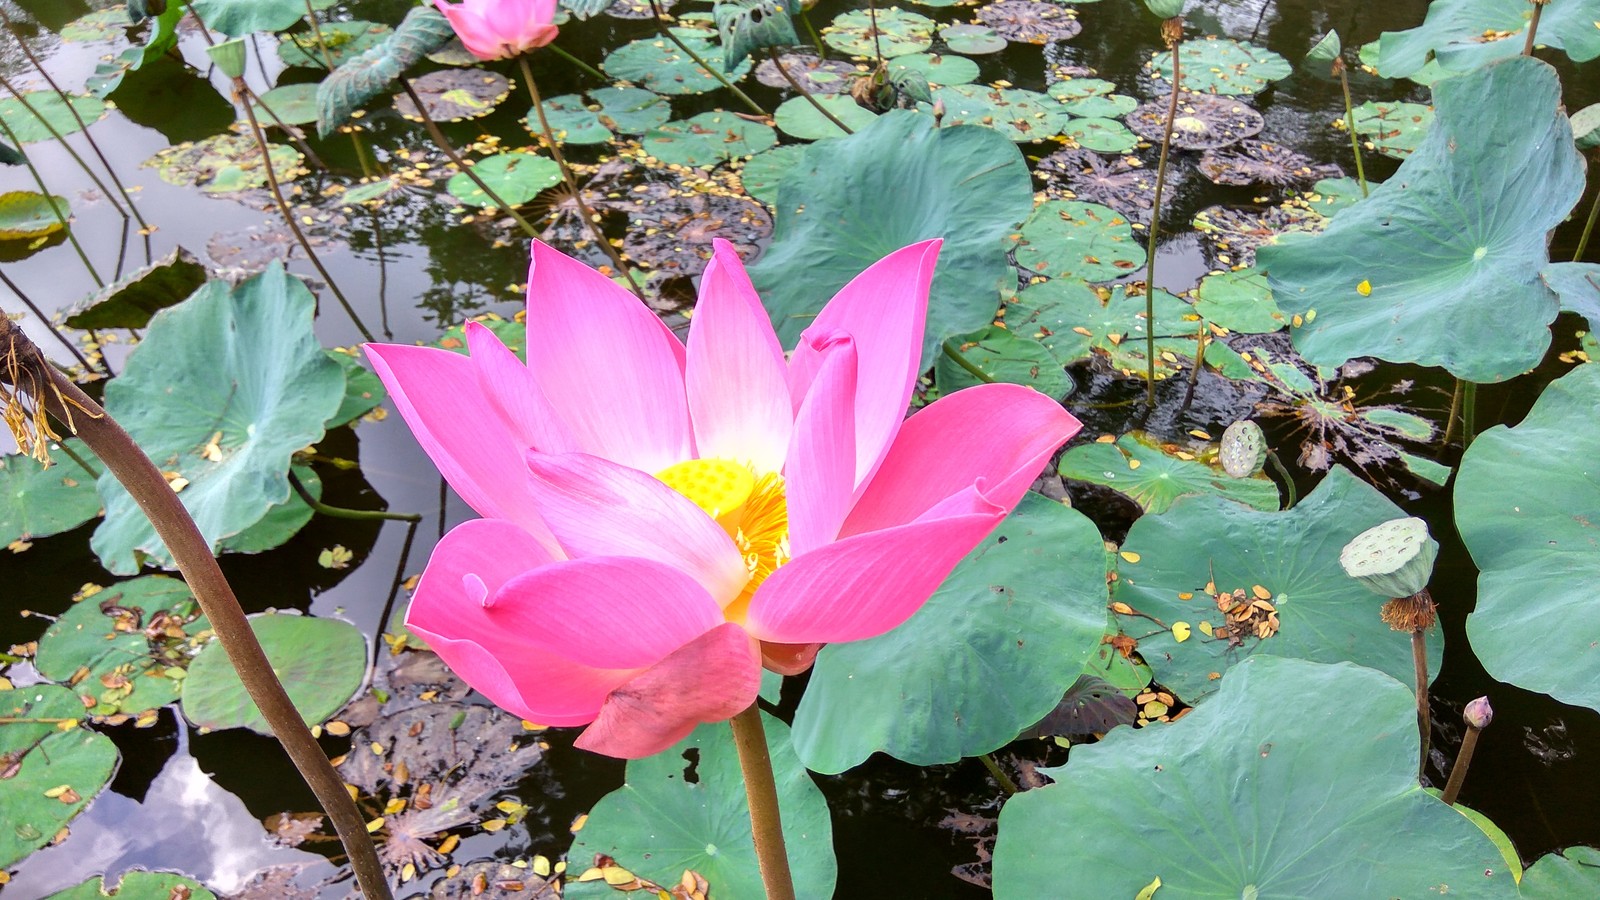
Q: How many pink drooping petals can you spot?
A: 1